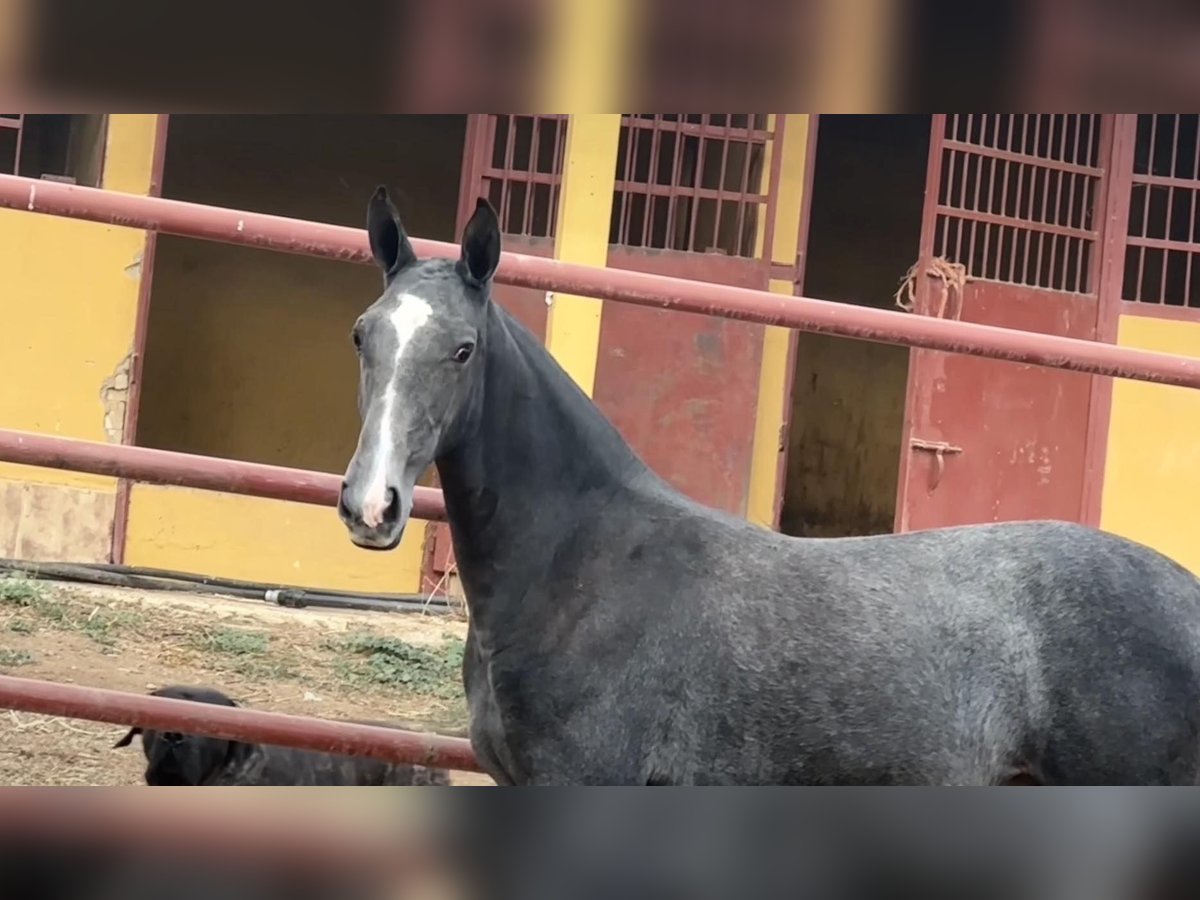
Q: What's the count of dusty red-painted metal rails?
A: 3